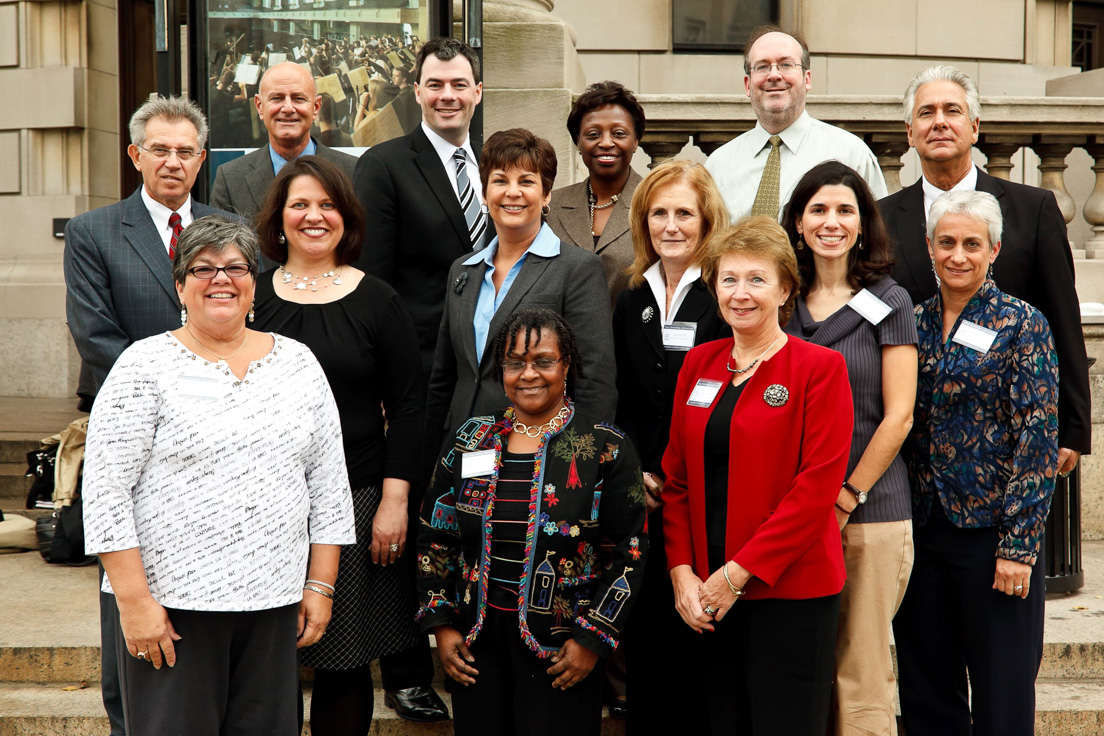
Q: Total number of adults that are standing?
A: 14